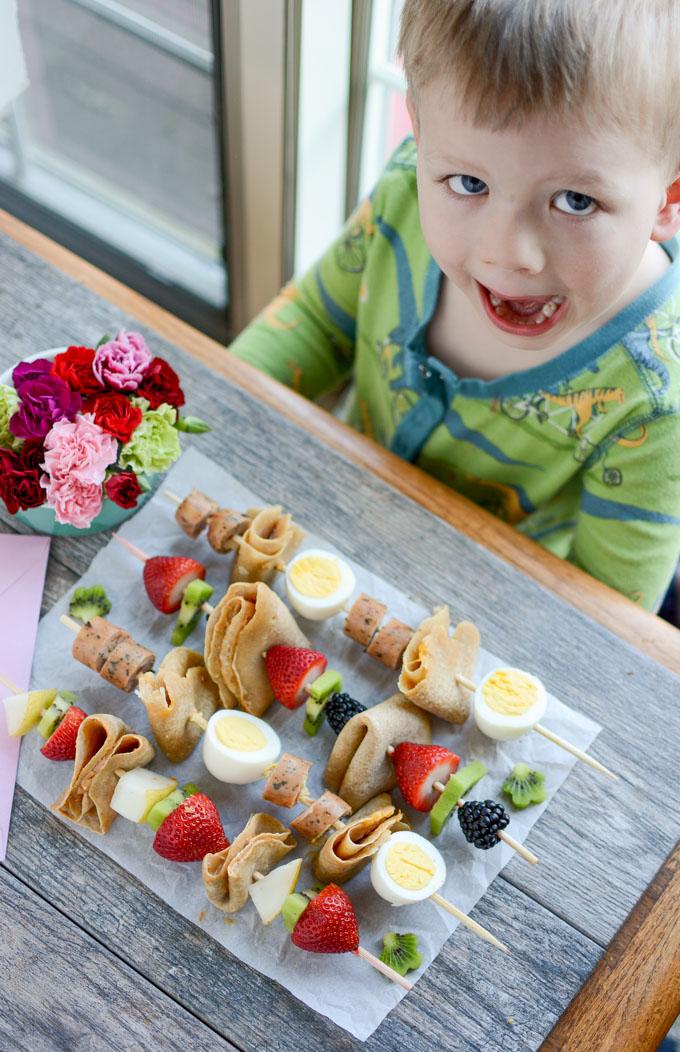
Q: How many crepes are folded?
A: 8